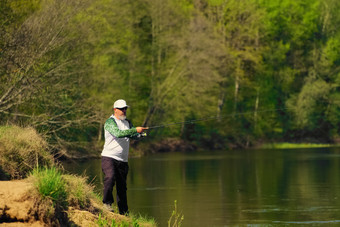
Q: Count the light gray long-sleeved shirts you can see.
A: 1